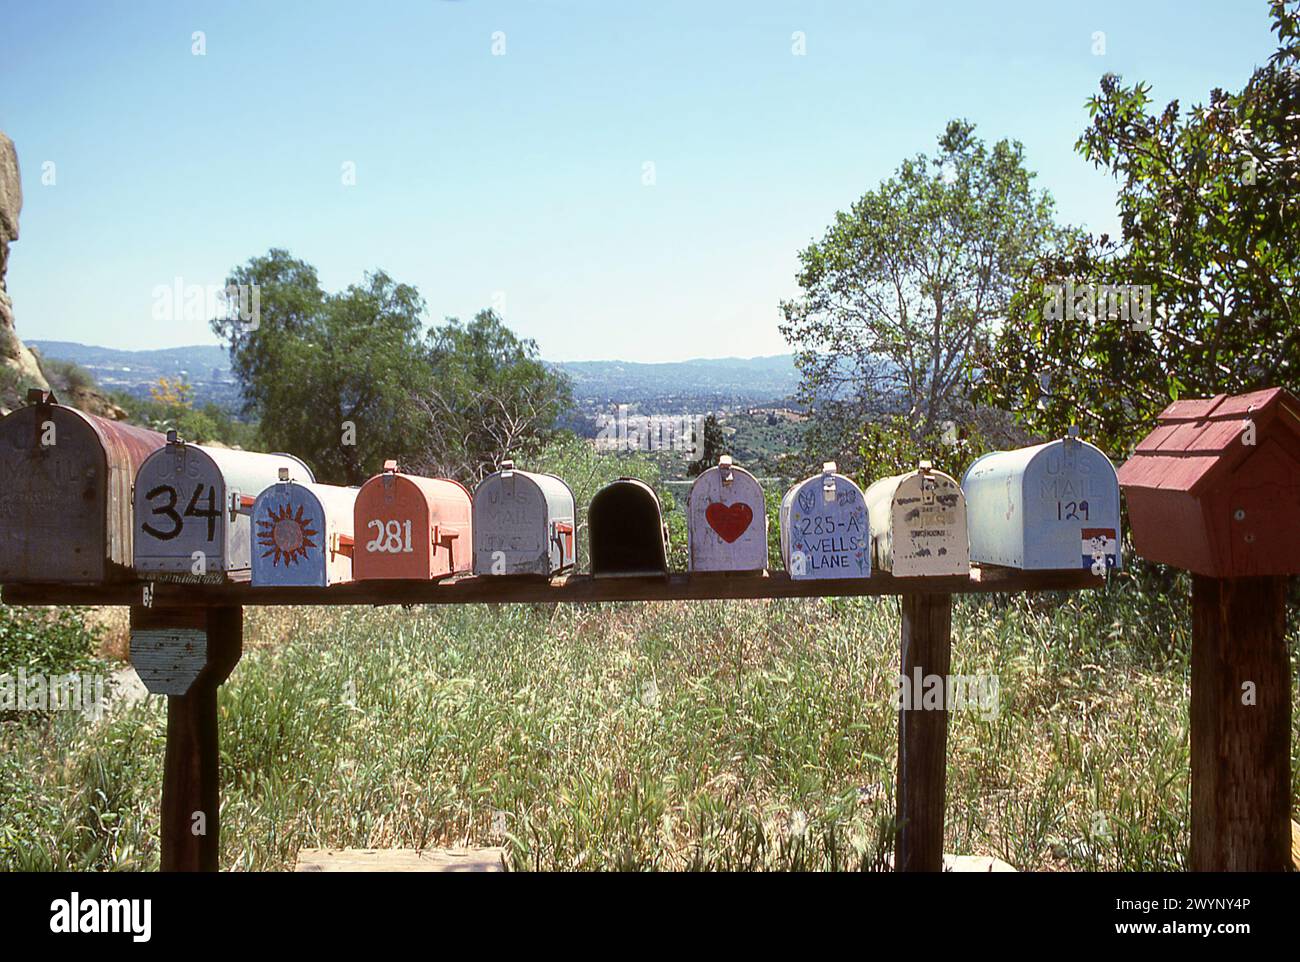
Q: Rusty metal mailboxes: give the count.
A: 1